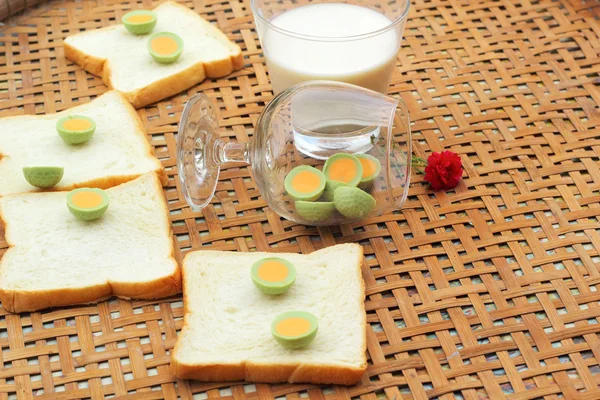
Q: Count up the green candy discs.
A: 13